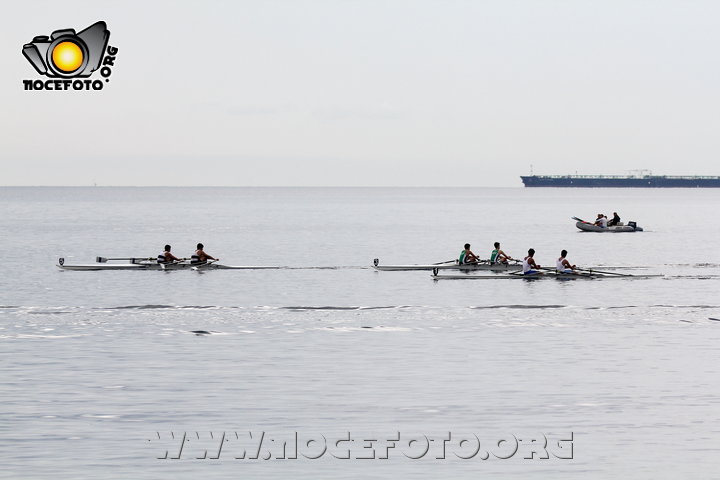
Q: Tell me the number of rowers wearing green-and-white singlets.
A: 2